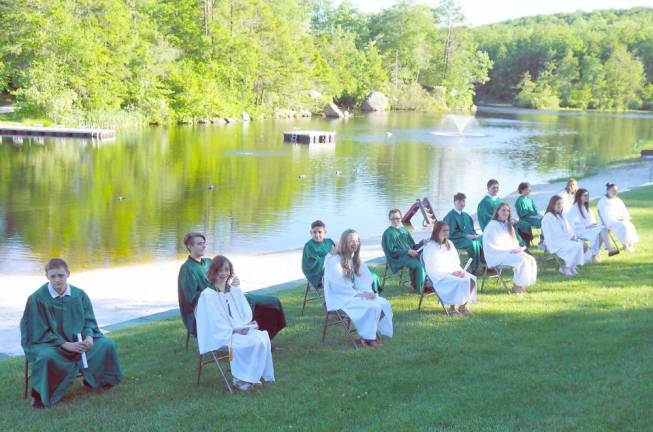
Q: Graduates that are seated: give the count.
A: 15